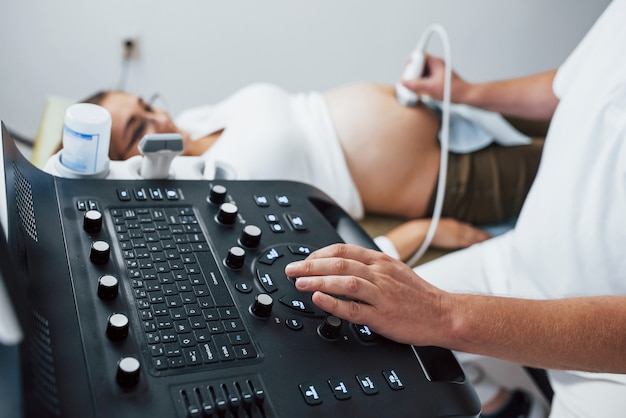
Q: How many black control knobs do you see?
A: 11